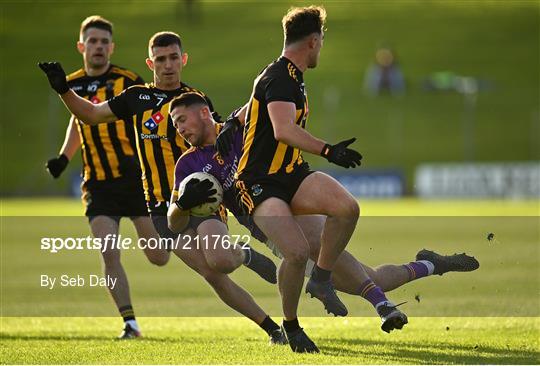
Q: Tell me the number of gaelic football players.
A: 4